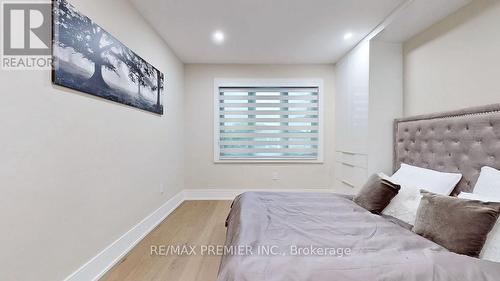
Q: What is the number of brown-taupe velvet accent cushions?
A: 2